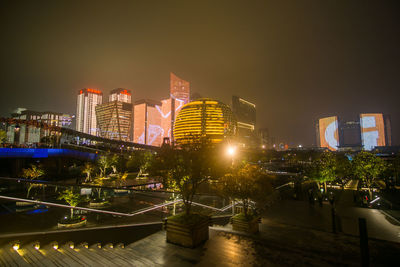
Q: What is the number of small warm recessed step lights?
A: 8